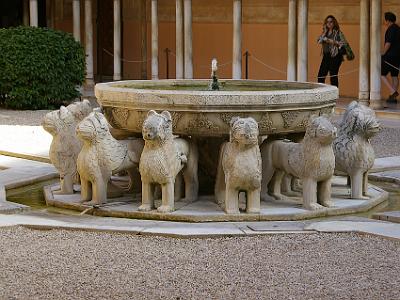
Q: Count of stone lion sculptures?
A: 7